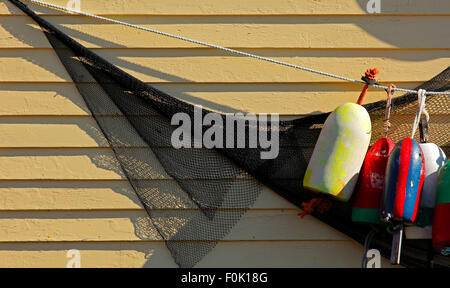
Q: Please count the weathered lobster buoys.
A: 5